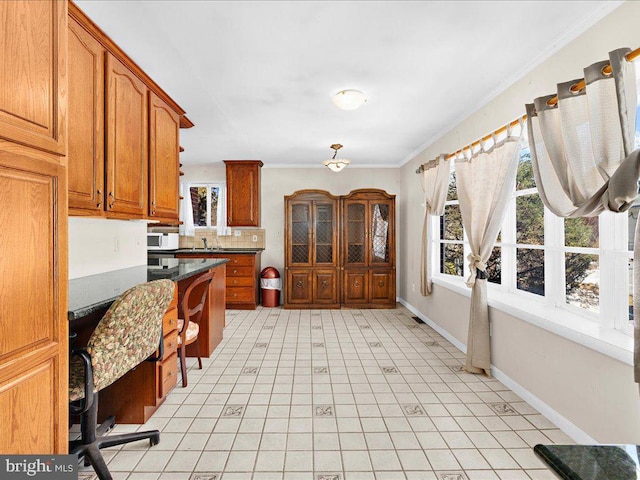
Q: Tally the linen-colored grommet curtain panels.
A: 2